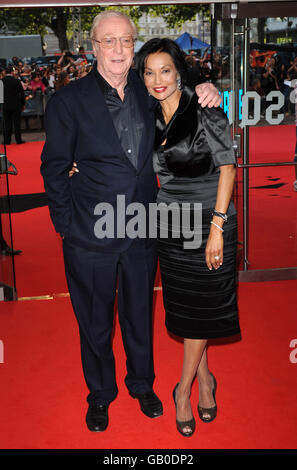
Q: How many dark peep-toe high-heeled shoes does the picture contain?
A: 2